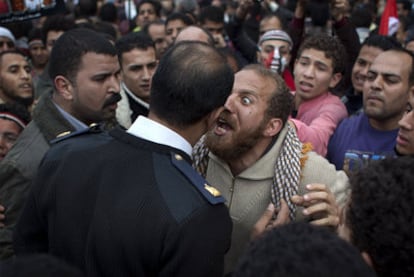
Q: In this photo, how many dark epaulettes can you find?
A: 2